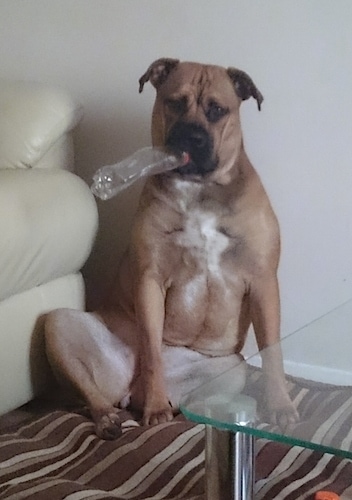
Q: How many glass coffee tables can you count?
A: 1